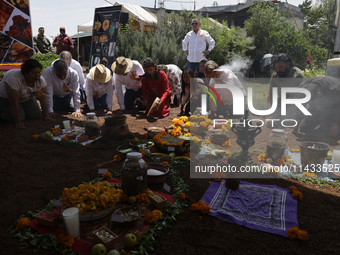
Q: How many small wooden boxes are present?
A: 3